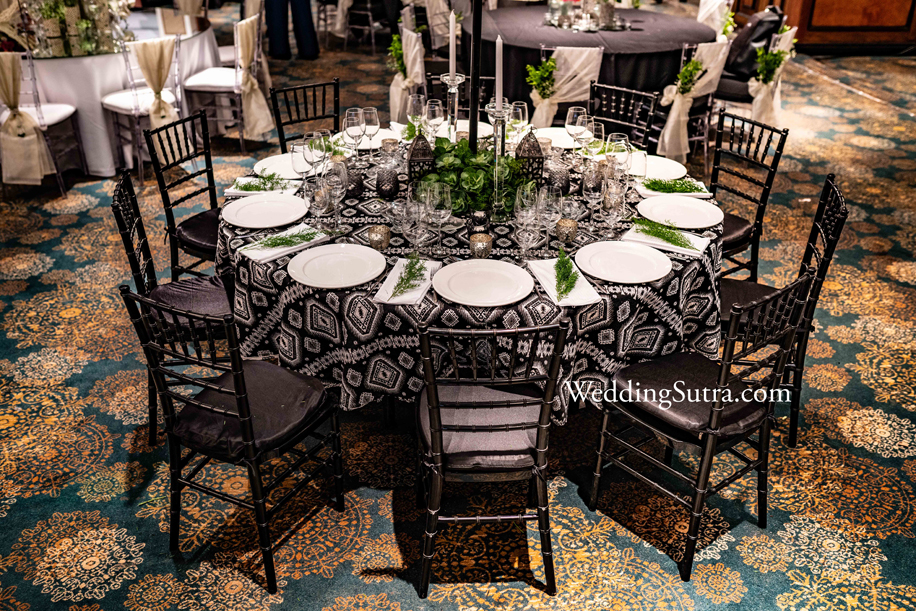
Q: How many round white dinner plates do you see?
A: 10